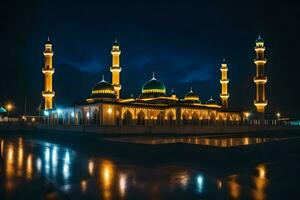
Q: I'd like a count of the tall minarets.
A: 4